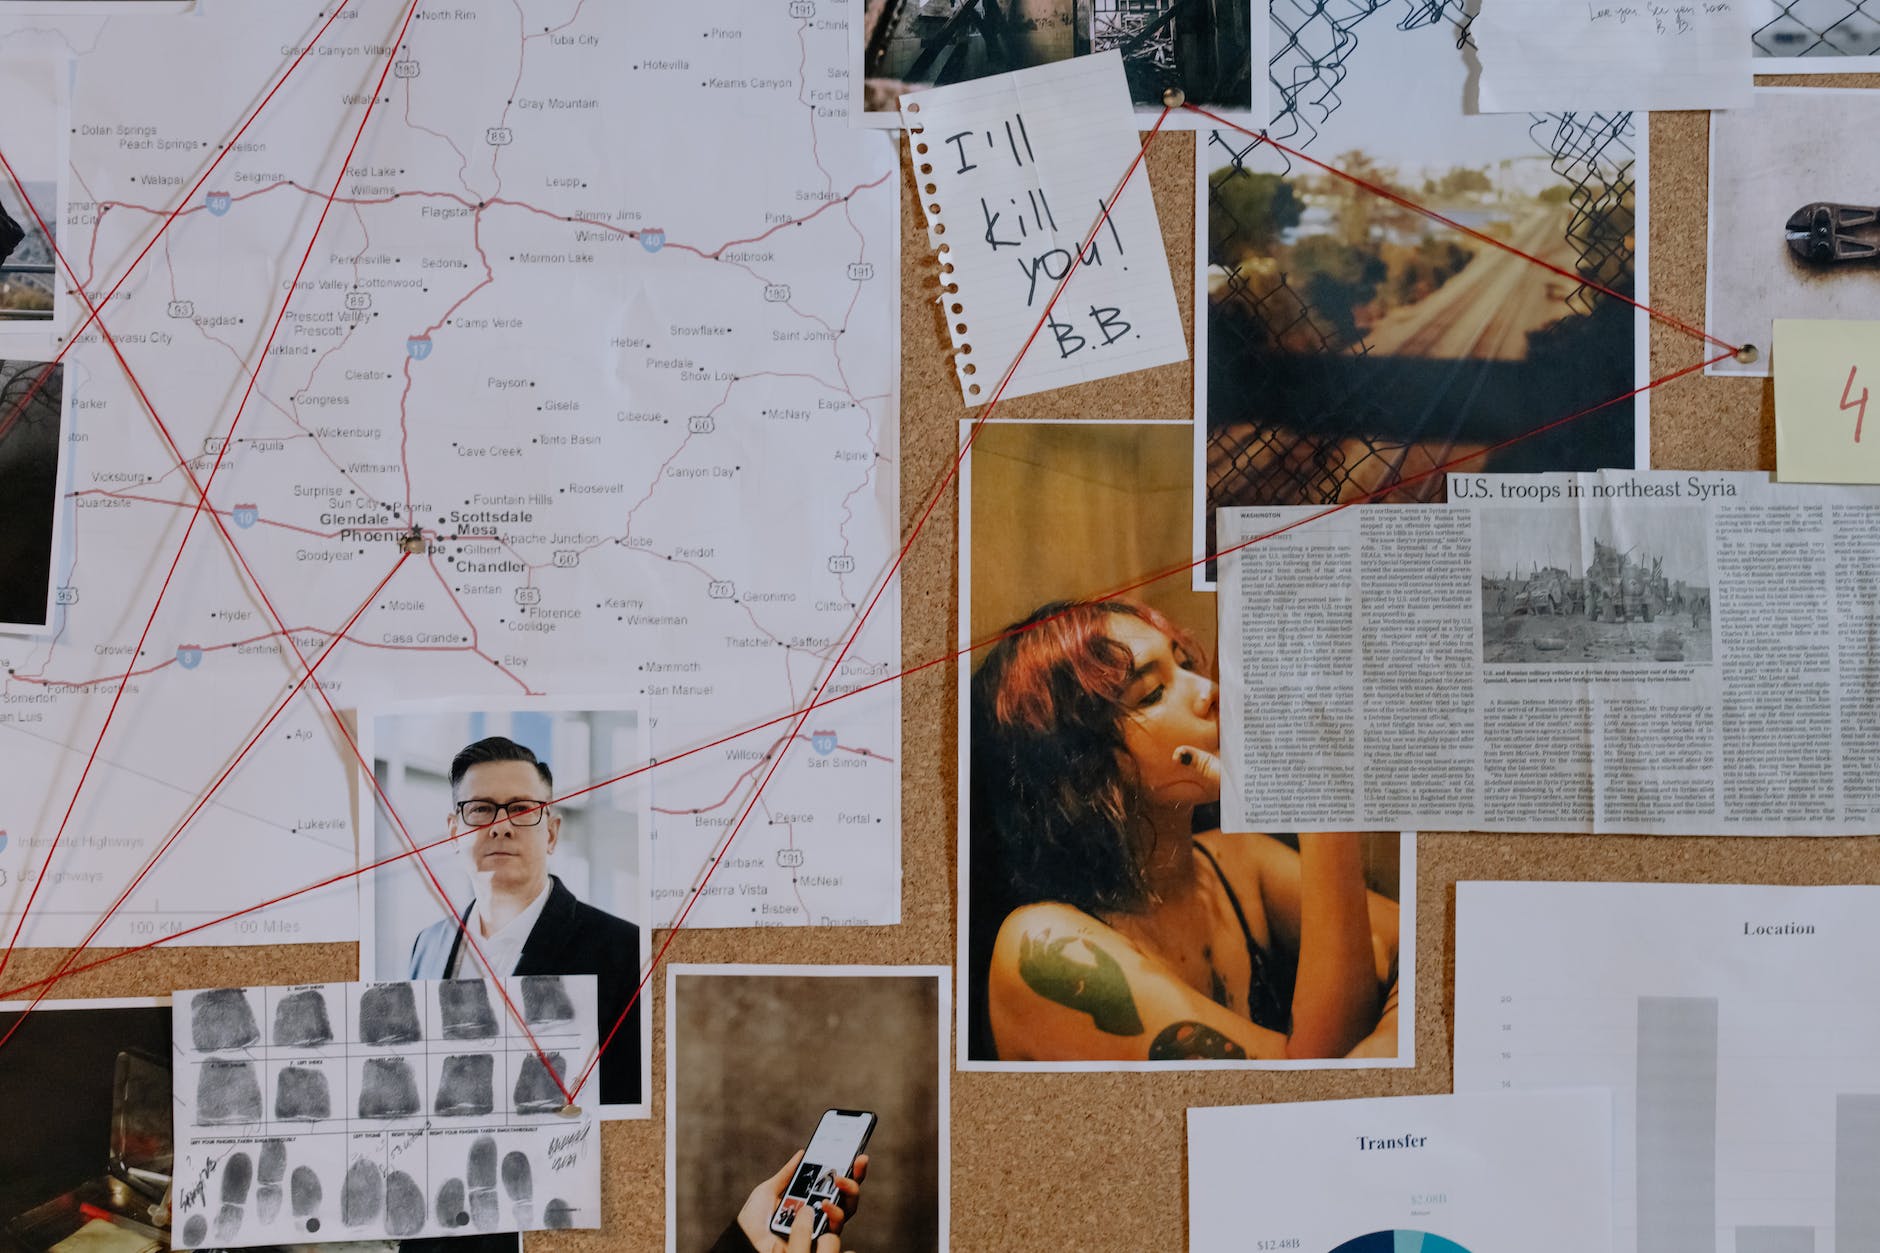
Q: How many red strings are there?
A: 7